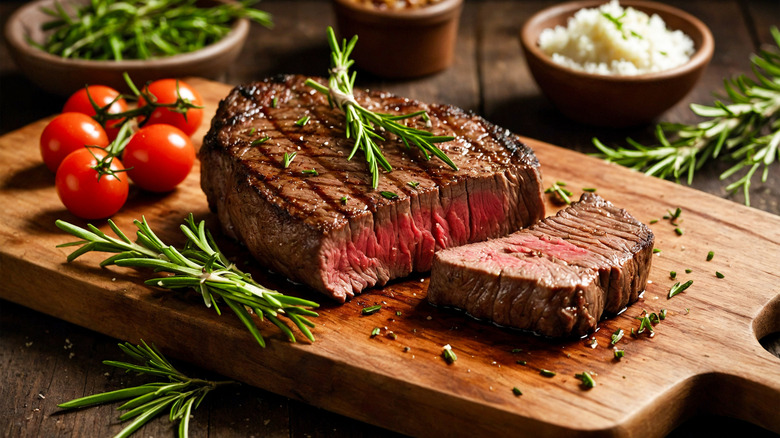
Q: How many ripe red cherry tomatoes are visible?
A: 5